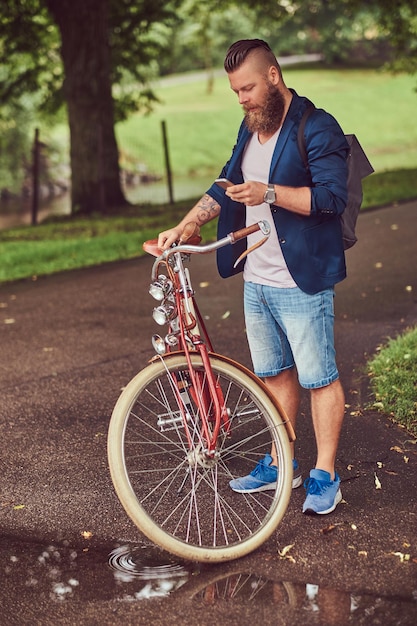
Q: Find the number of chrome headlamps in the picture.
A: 3